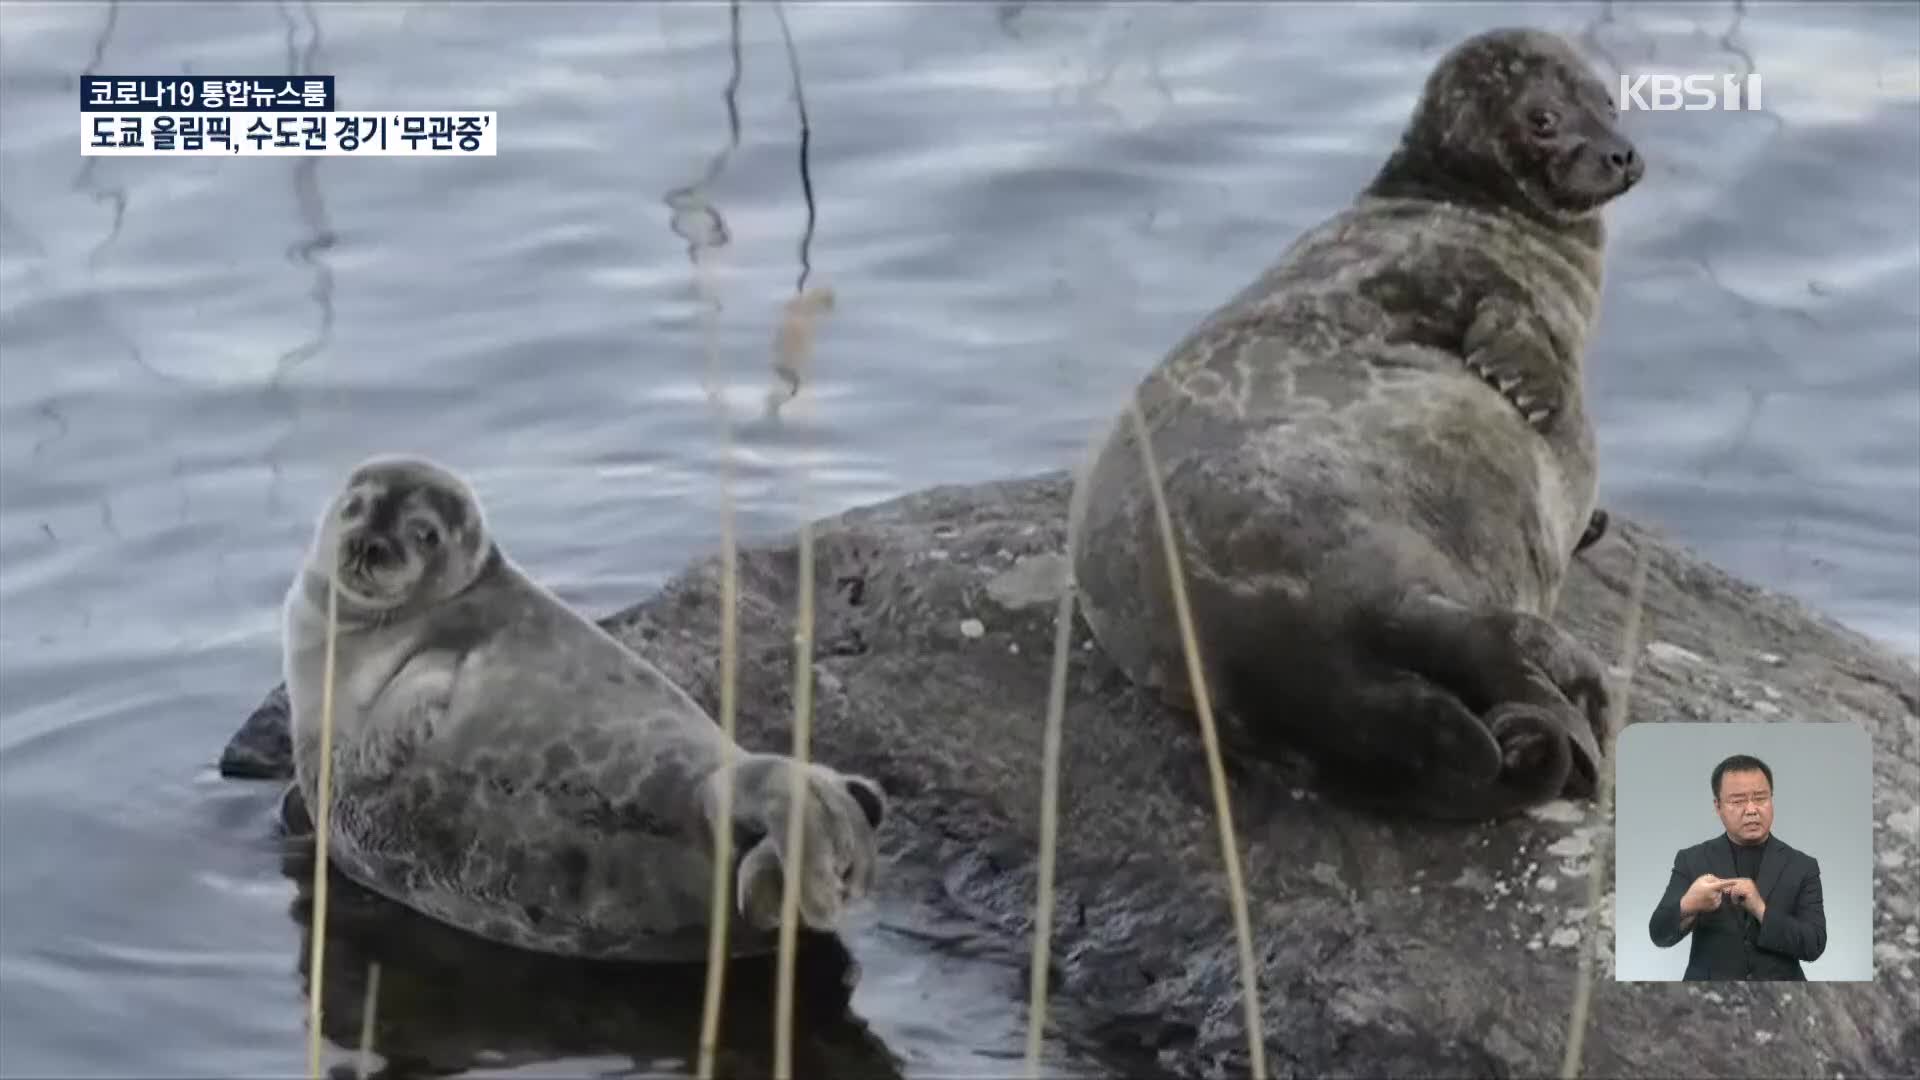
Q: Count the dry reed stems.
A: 7